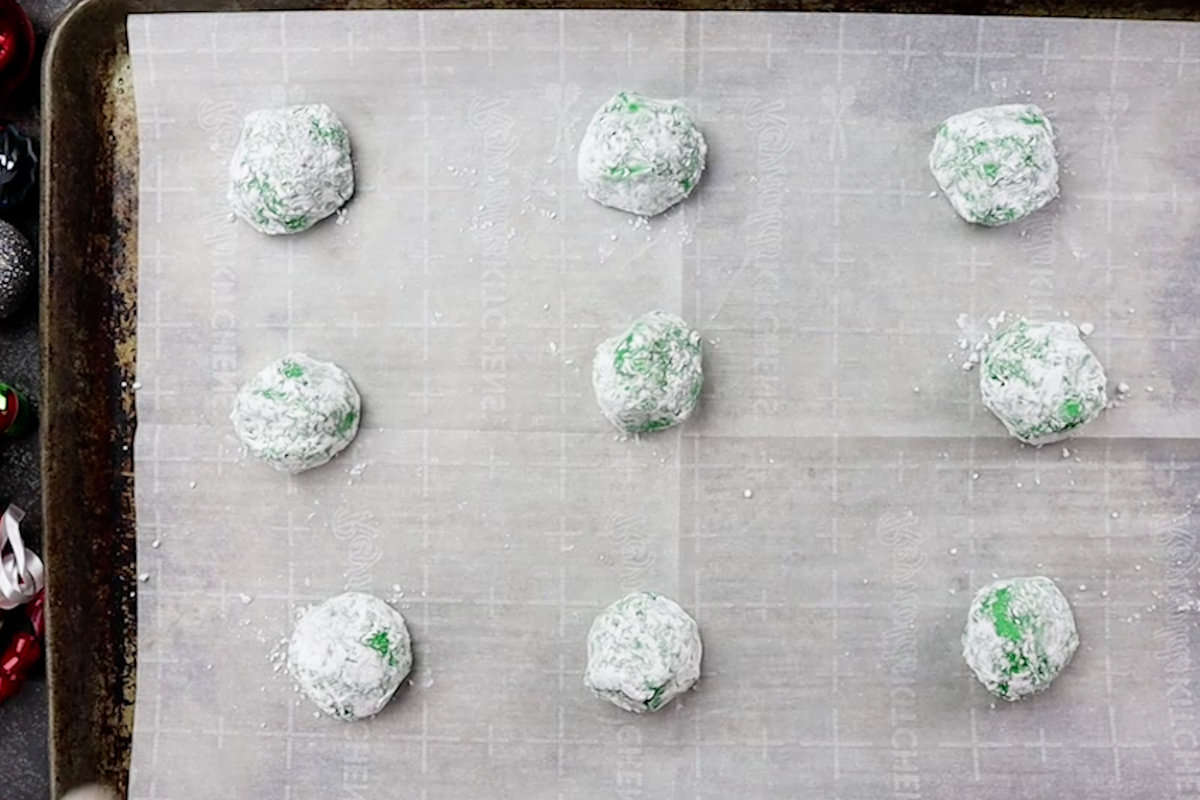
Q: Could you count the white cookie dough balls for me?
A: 9